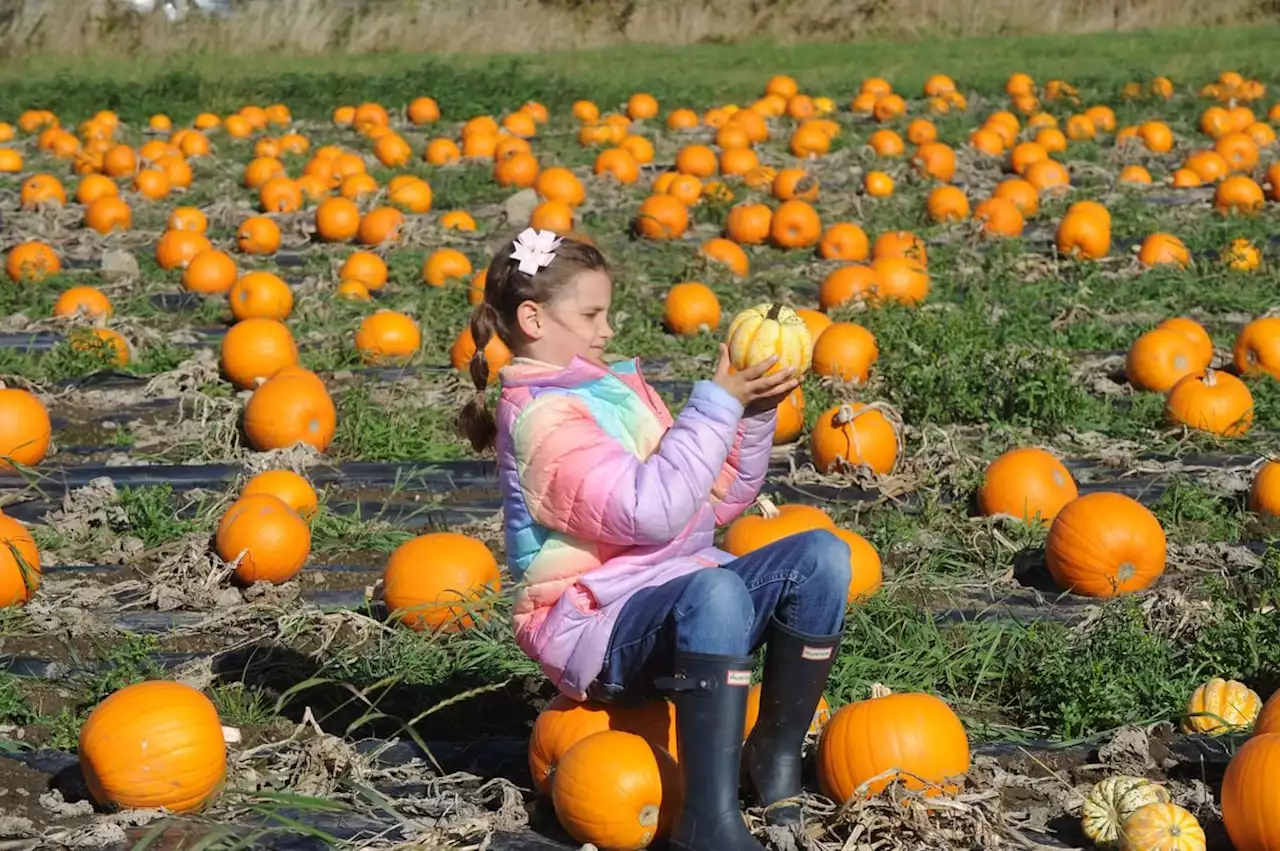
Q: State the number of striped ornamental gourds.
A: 4